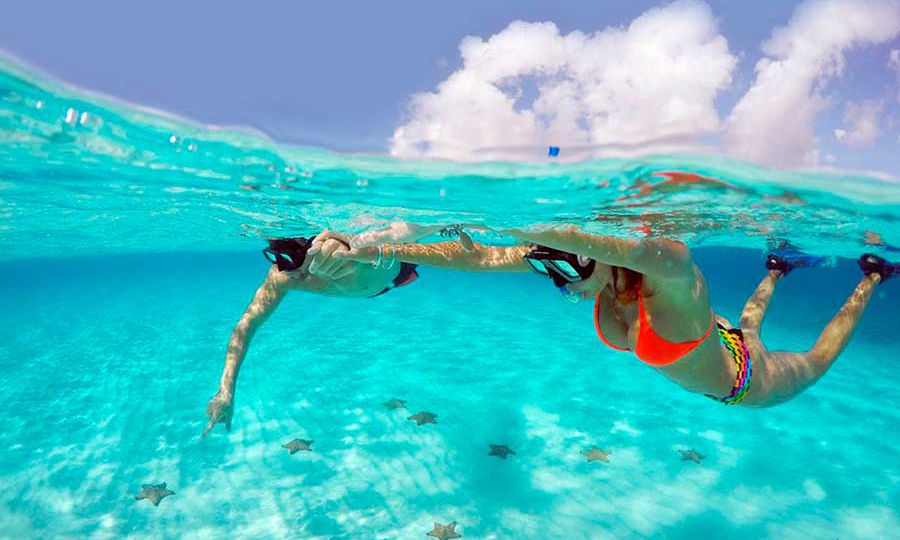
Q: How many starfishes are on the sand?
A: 8